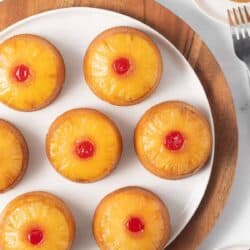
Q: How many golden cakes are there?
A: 7